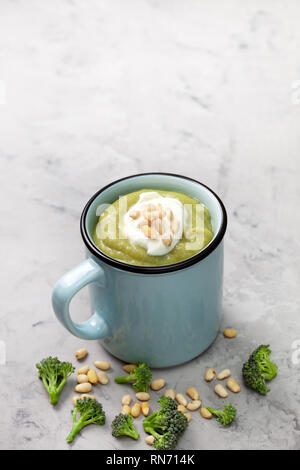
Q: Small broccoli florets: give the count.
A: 7